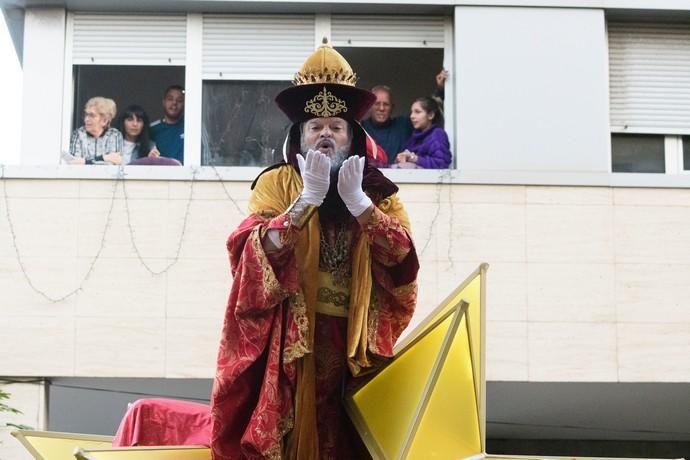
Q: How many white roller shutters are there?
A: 4